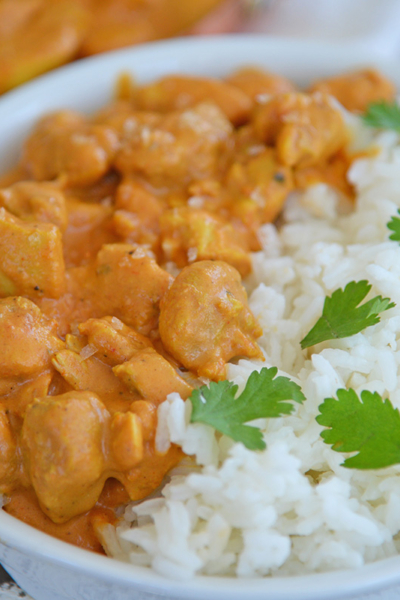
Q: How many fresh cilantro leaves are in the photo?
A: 5